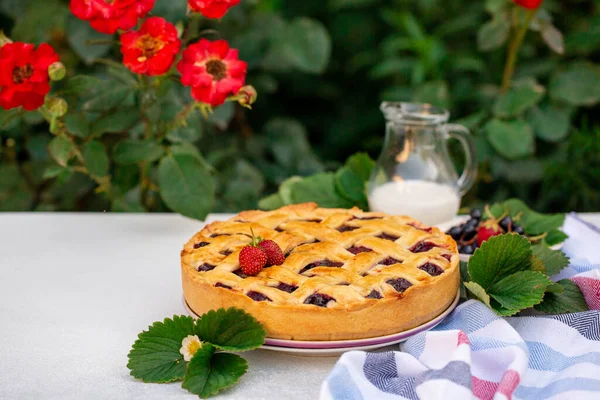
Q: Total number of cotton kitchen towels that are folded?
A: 1